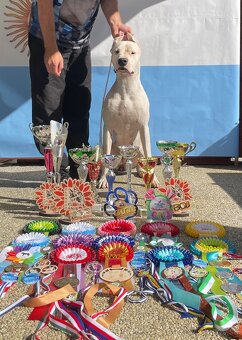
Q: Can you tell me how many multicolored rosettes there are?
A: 12